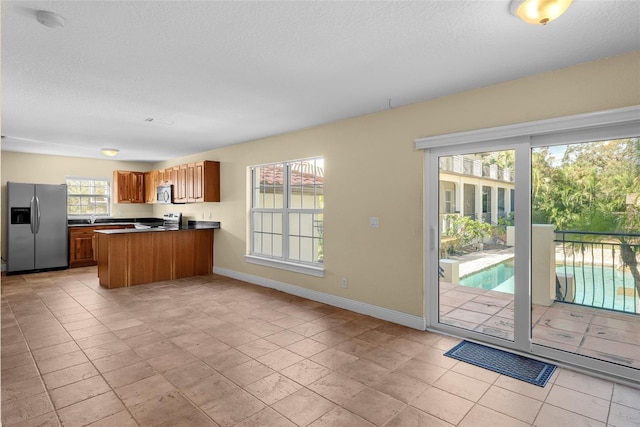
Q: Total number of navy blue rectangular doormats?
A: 1